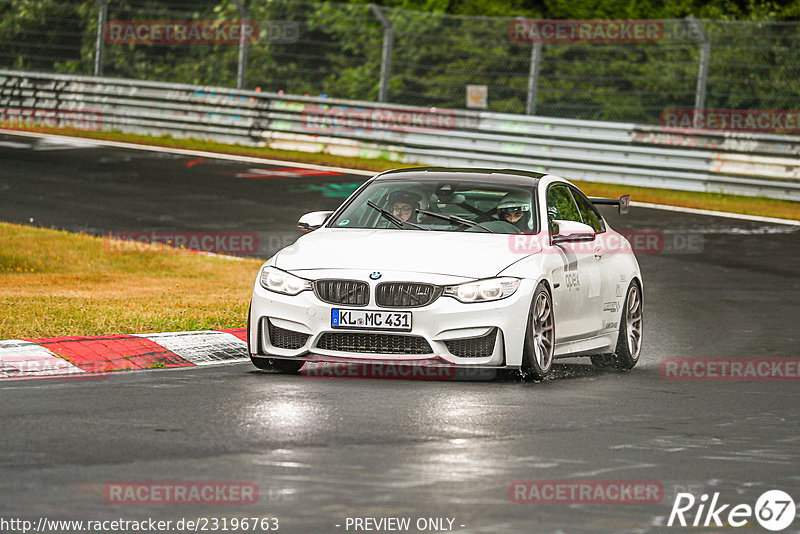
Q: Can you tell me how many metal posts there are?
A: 5